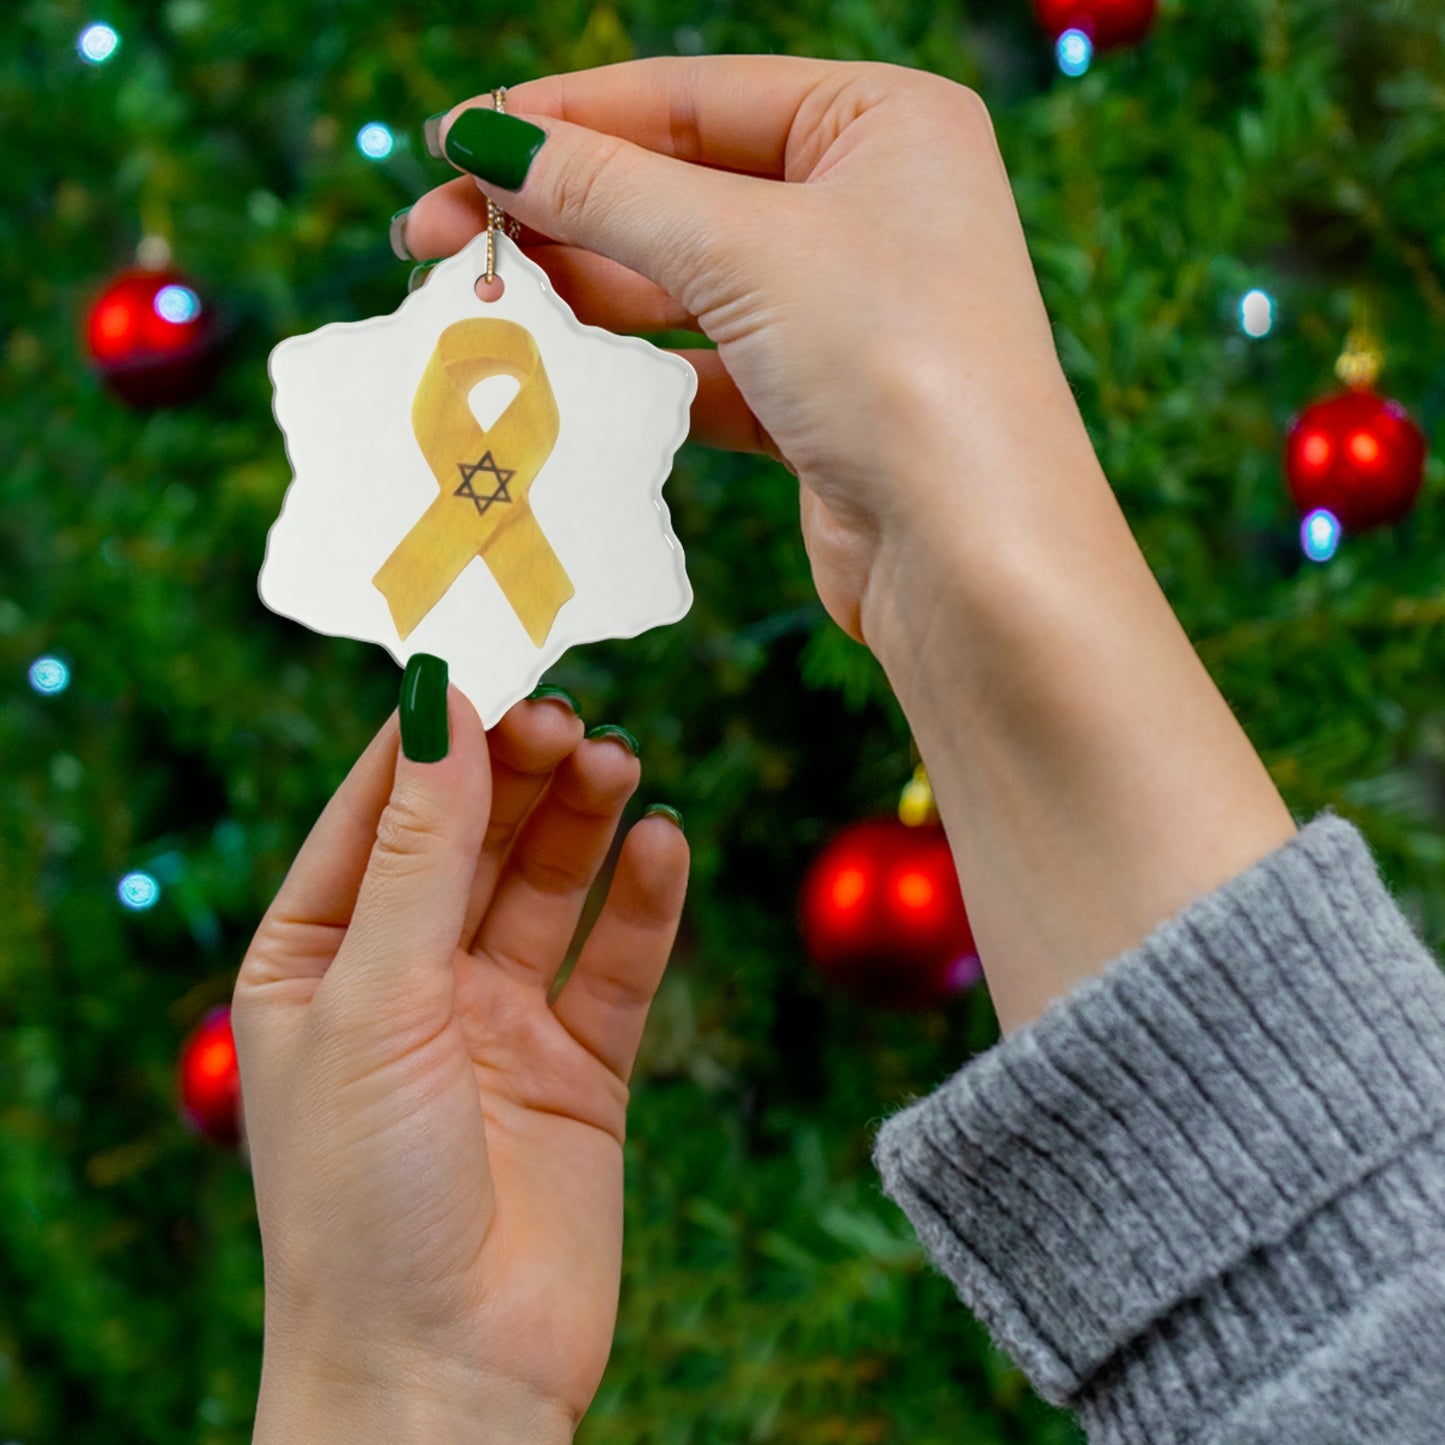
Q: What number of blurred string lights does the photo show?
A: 8